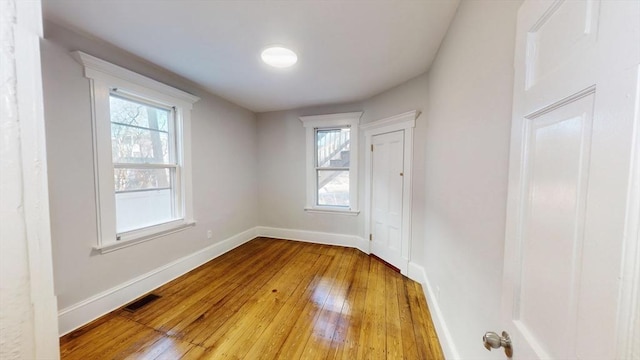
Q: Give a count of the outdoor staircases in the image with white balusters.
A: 1